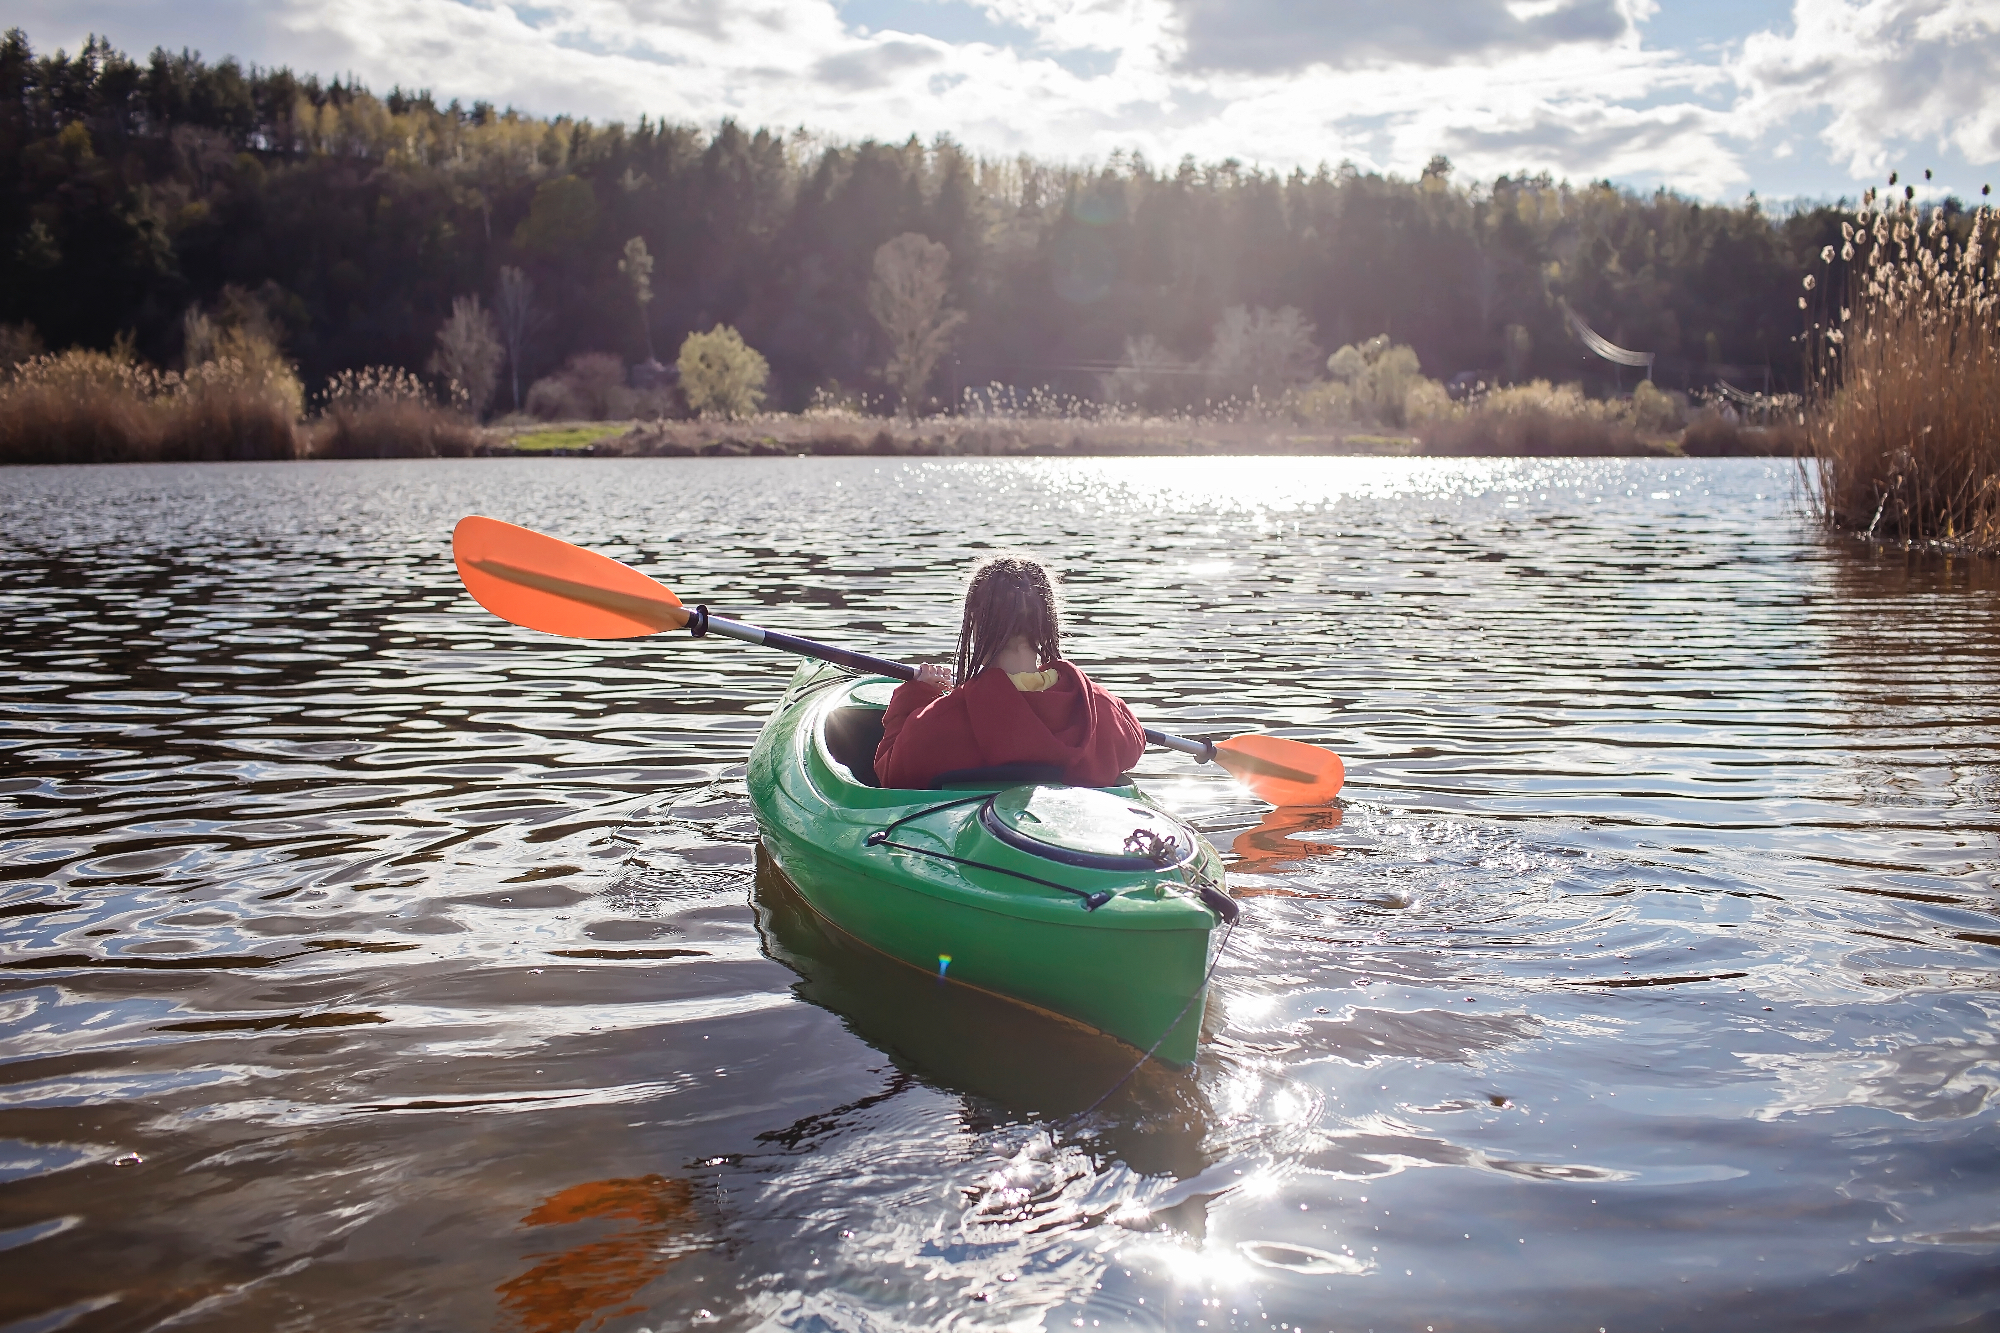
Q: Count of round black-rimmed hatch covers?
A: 1